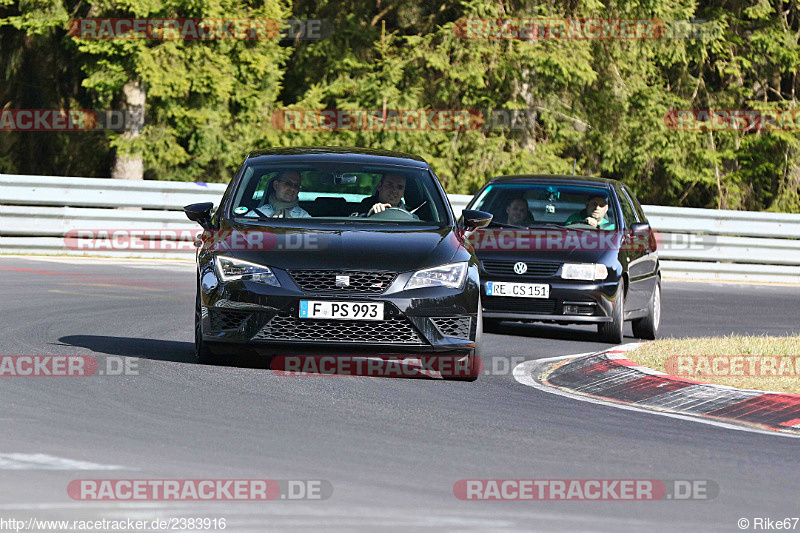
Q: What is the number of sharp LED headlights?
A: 2